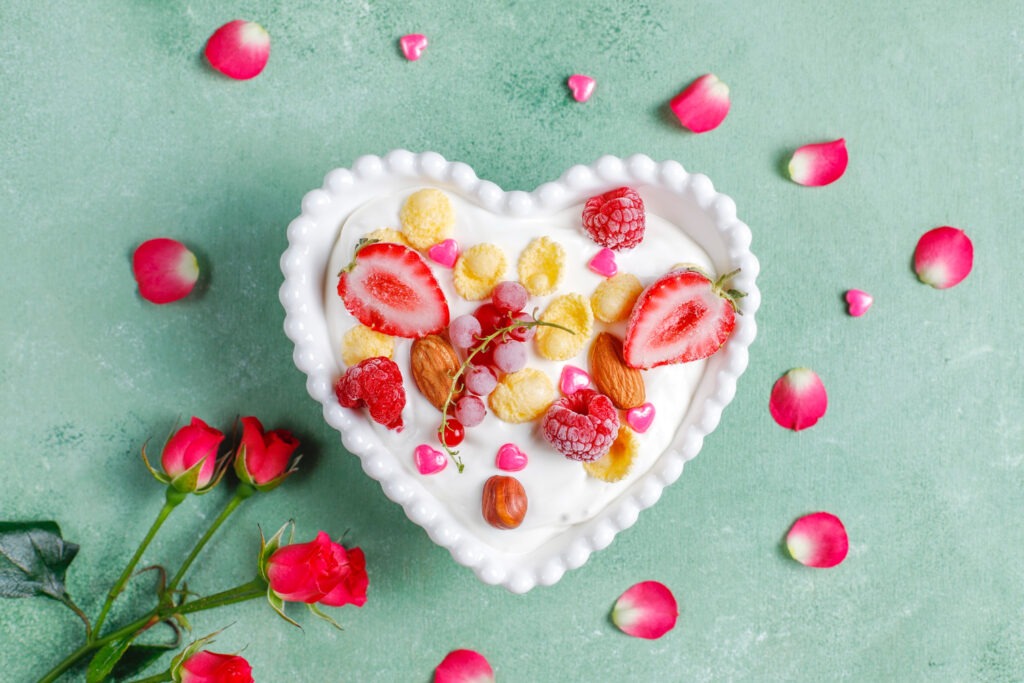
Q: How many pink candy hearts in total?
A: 9